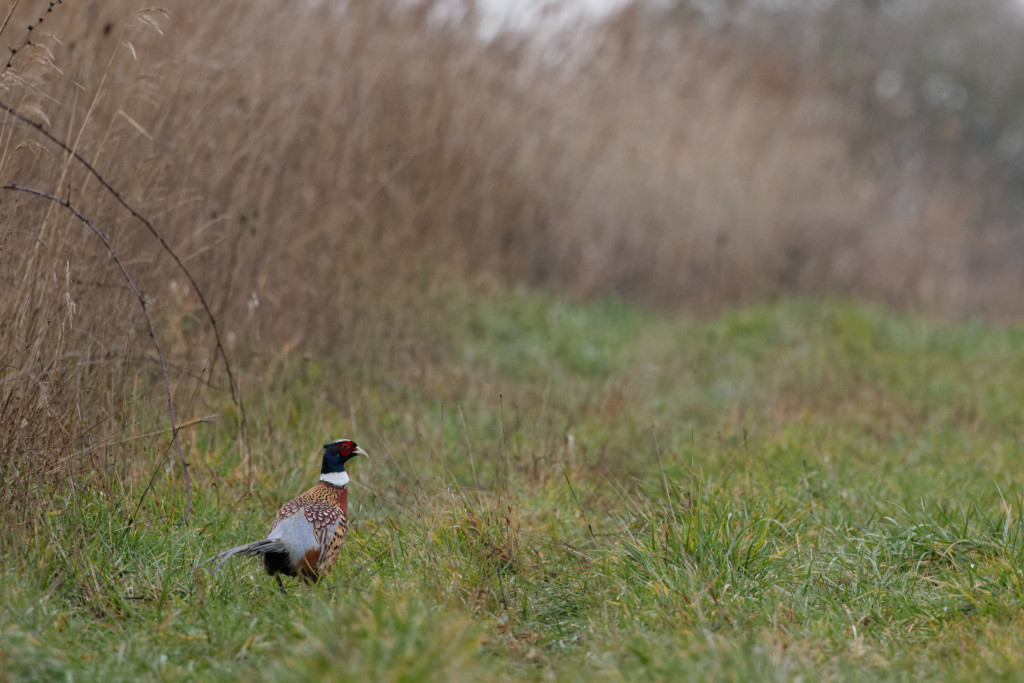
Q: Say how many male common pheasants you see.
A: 1